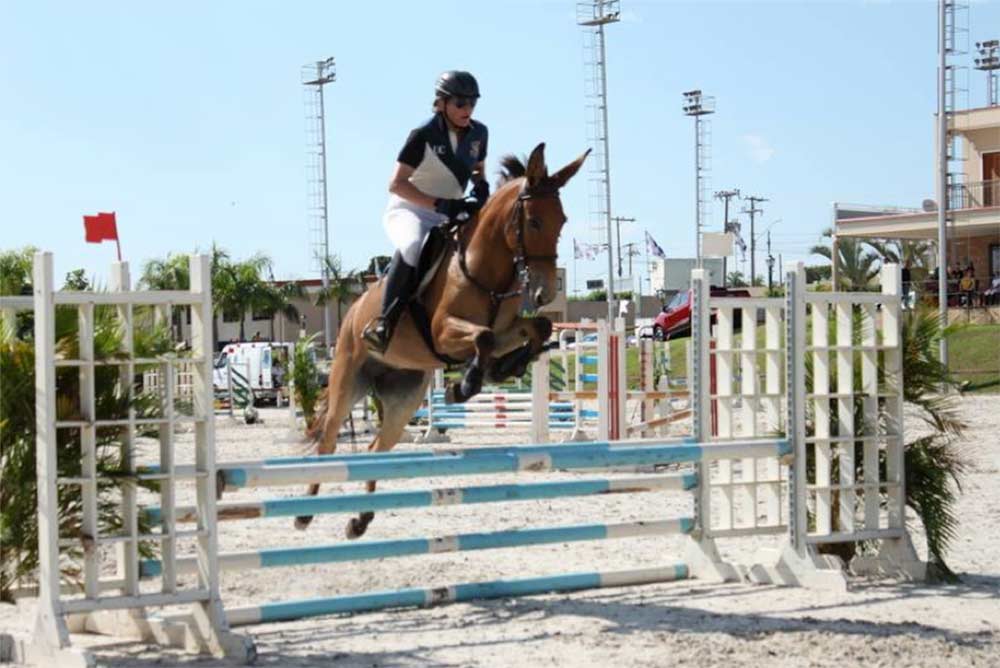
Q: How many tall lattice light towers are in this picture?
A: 5